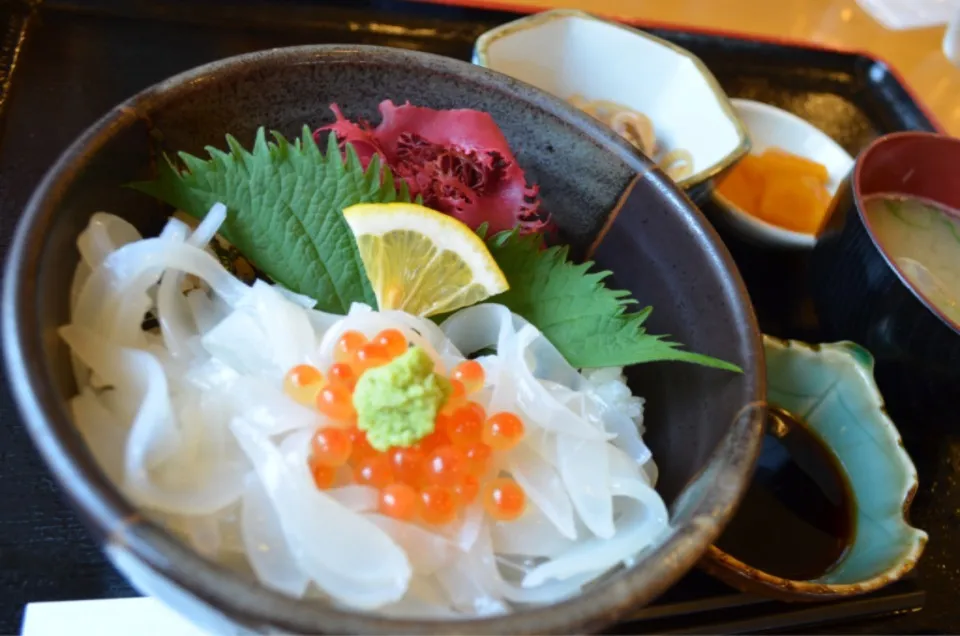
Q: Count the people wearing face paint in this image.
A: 0